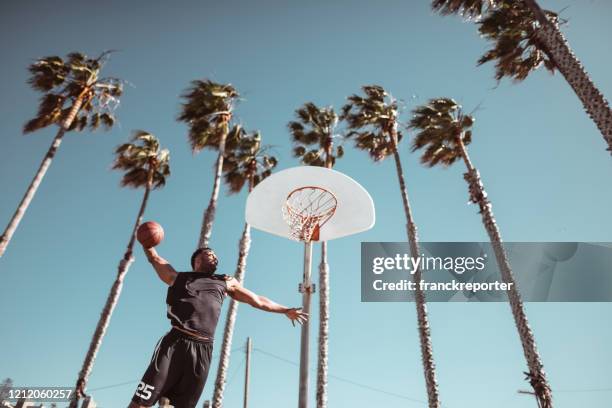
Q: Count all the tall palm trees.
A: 8